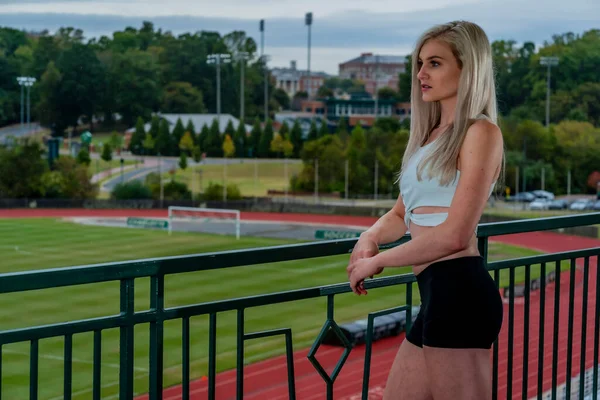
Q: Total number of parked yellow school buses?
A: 0